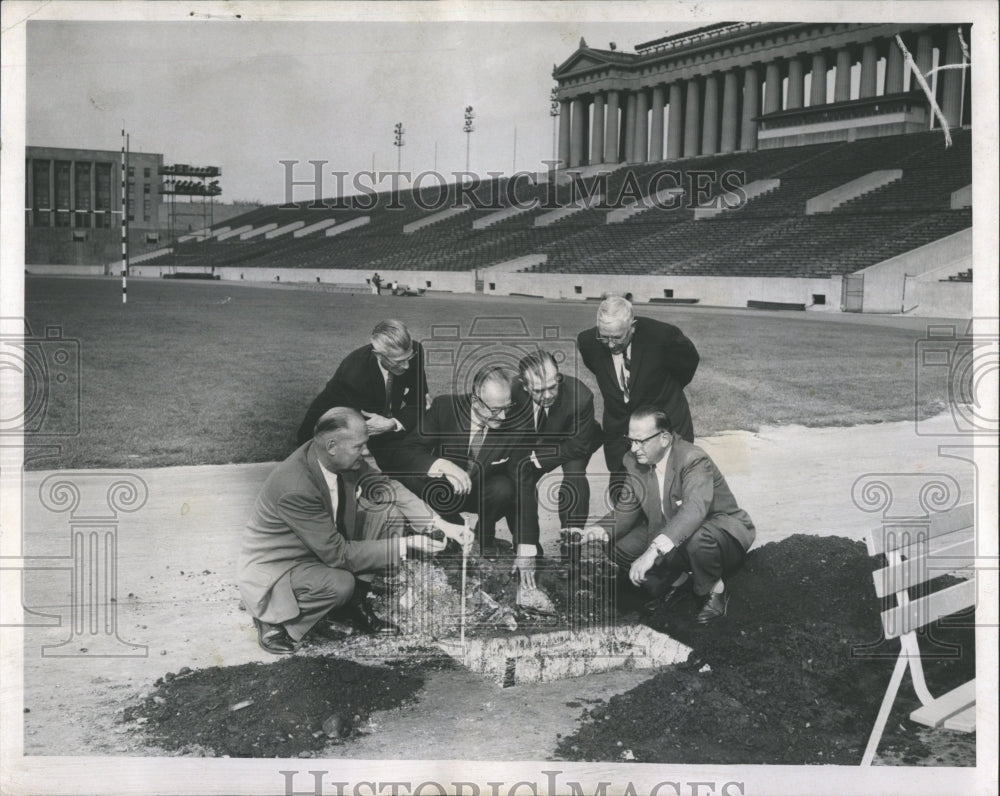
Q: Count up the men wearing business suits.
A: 6